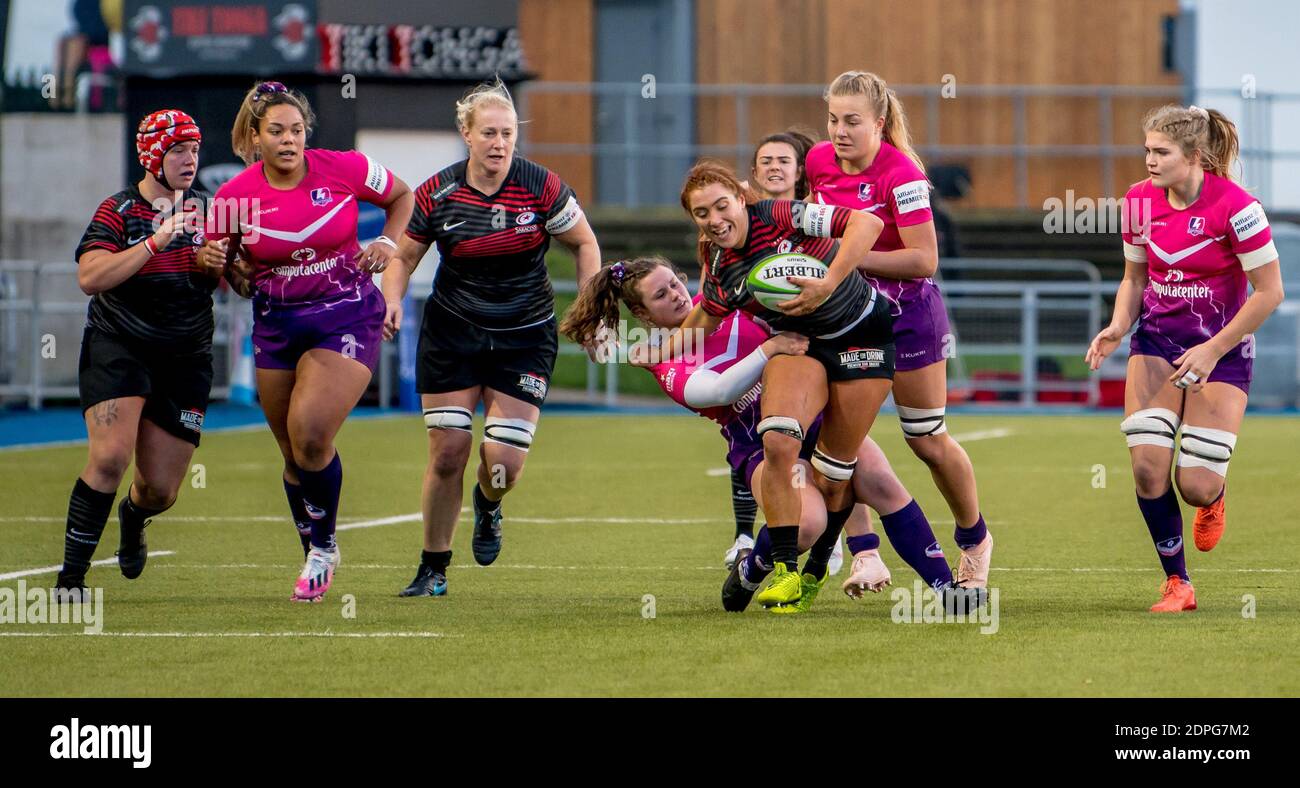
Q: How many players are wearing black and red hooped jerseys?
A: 3